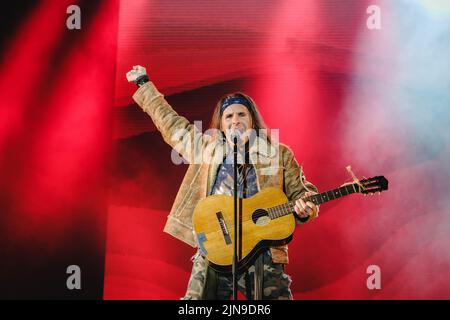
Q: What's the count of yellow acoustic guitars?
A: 1